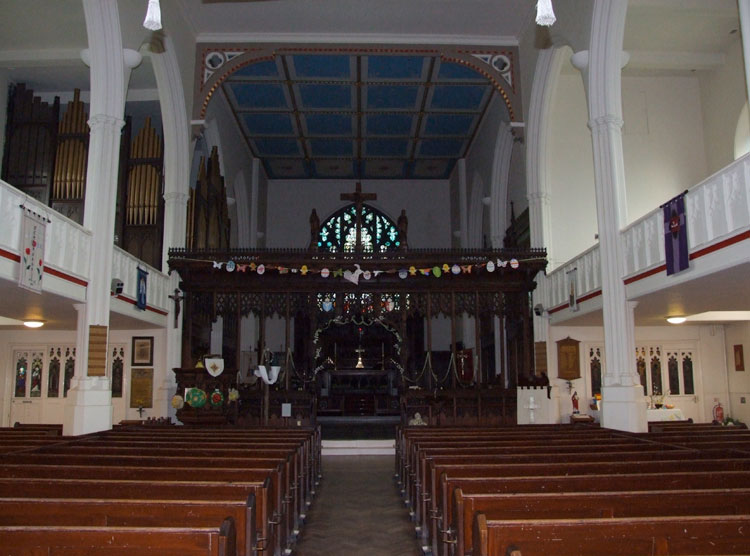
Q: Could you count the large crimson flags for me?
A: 0